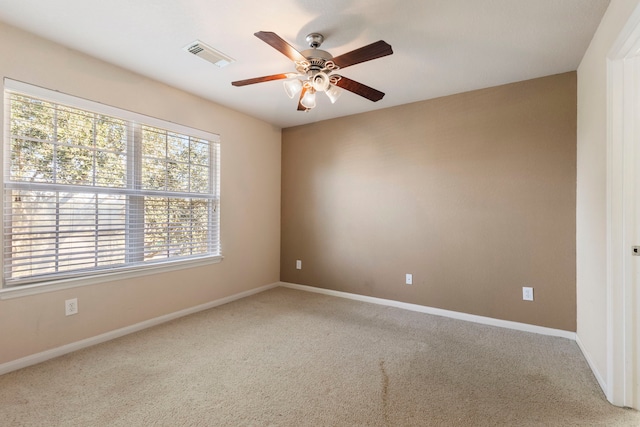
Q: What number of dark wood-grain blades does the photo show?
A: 5